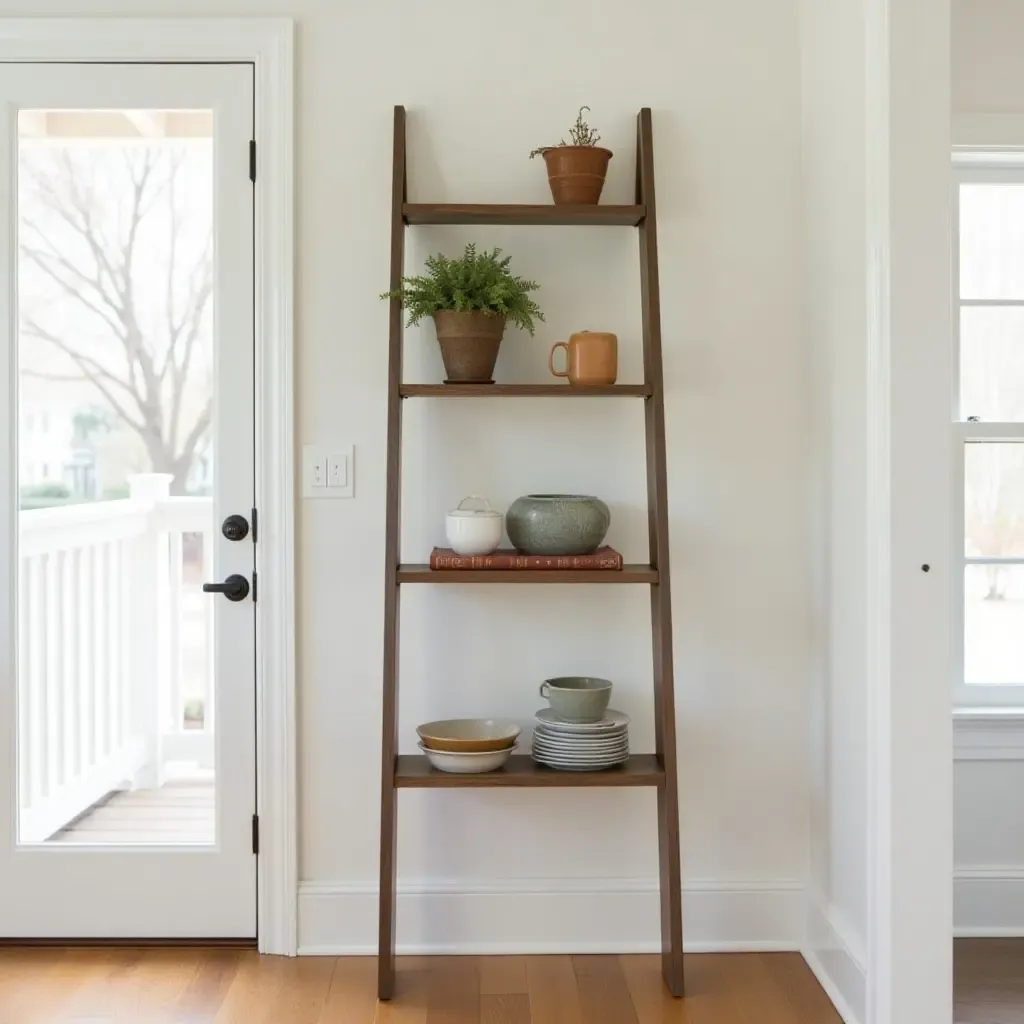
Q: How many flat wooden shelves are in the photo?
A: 4